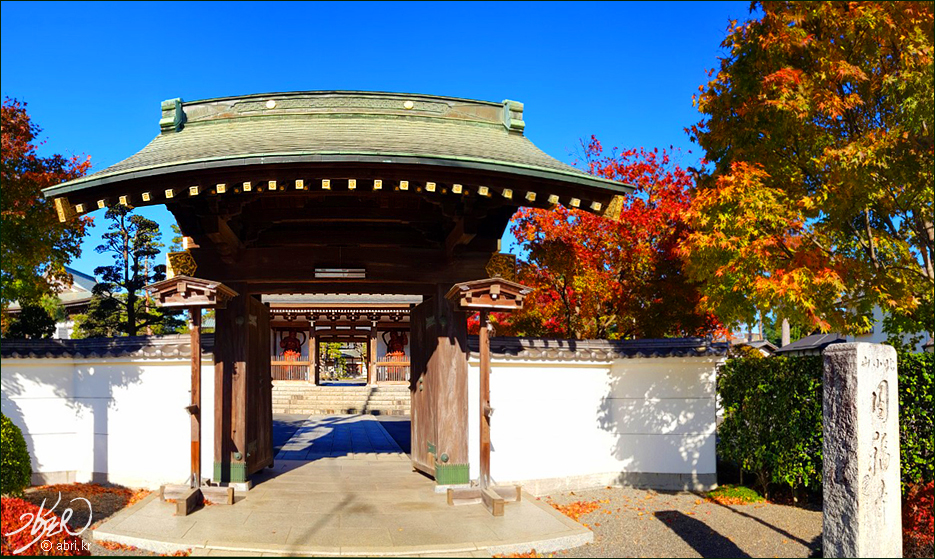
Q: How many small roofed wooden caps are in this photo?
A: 2